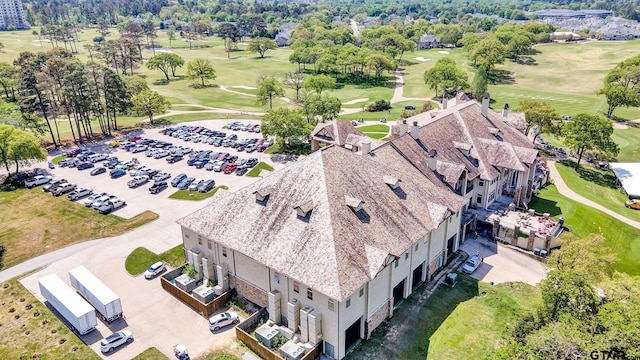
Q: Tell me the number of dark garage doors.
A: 4